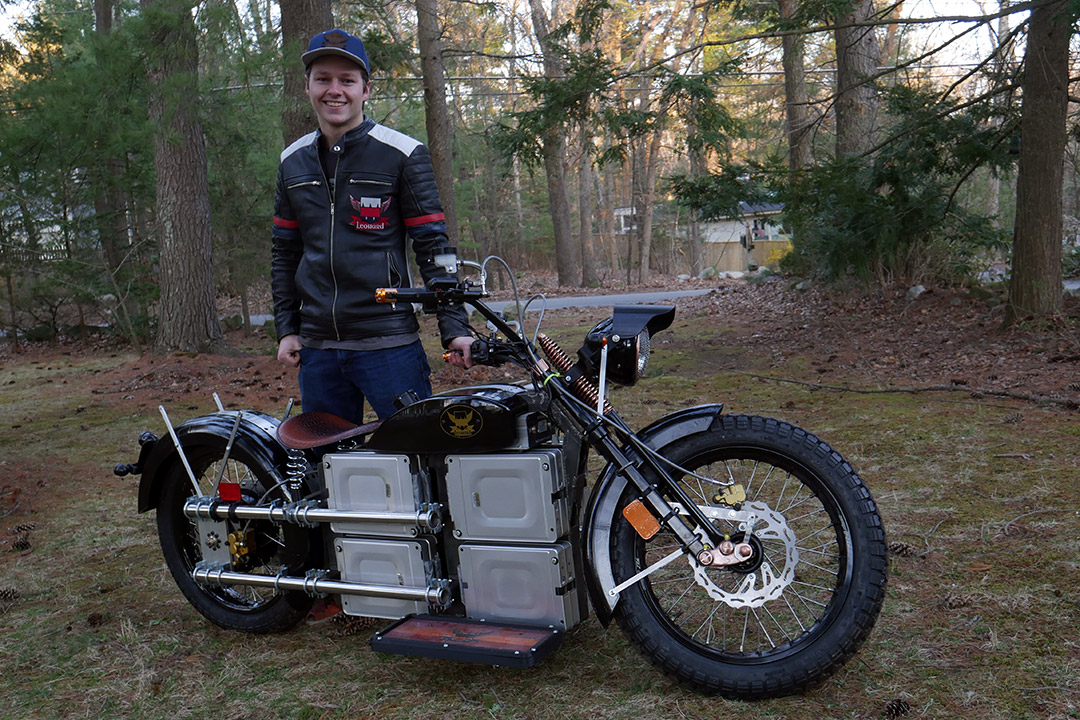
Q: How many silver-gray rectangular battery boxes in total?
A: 4